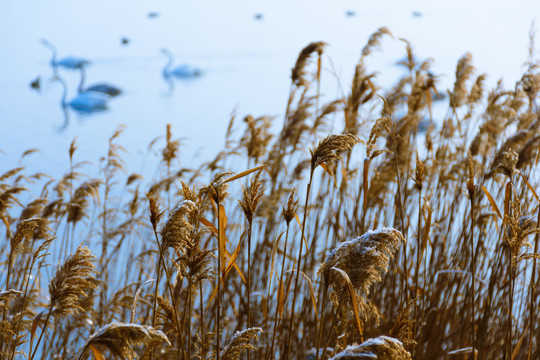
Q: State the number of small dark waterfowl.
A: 6